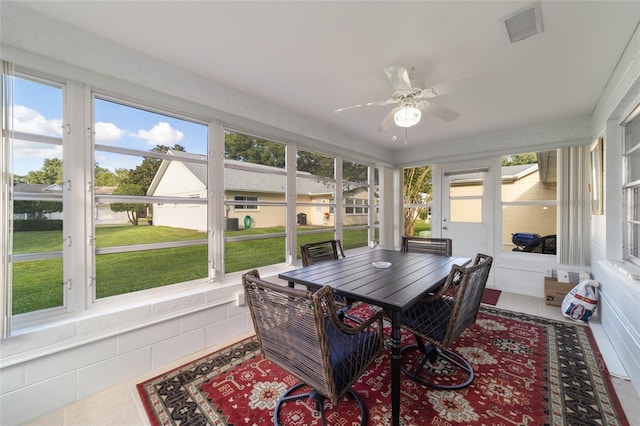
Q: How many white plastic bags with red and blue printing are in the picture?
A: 1